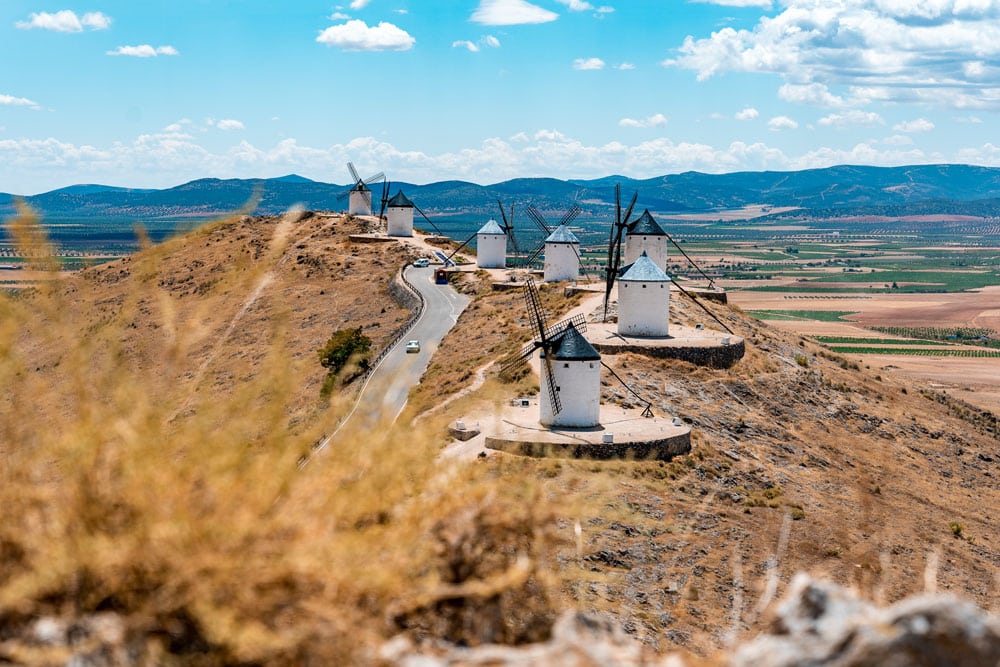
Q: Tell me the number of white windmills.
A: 7